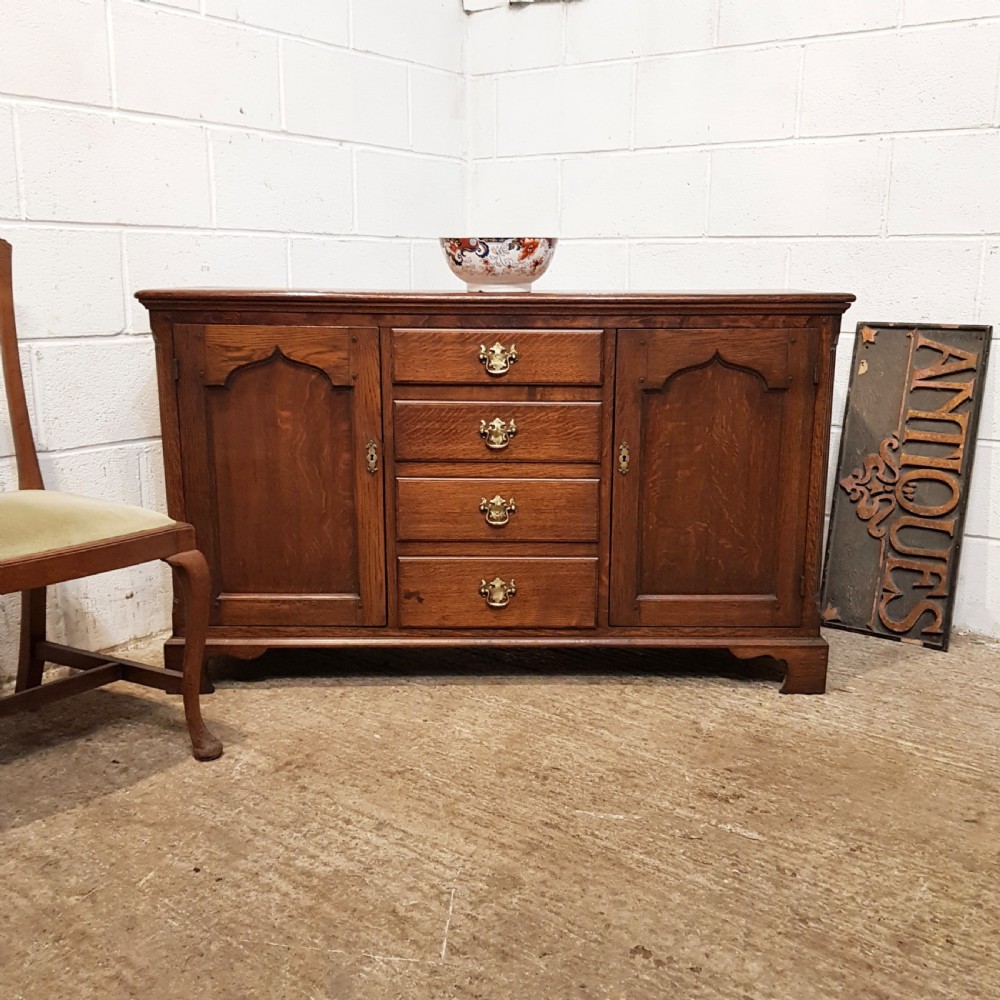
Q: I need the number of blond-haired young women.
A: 0